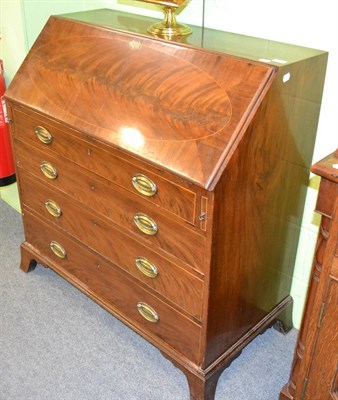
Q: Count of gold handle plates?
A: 8